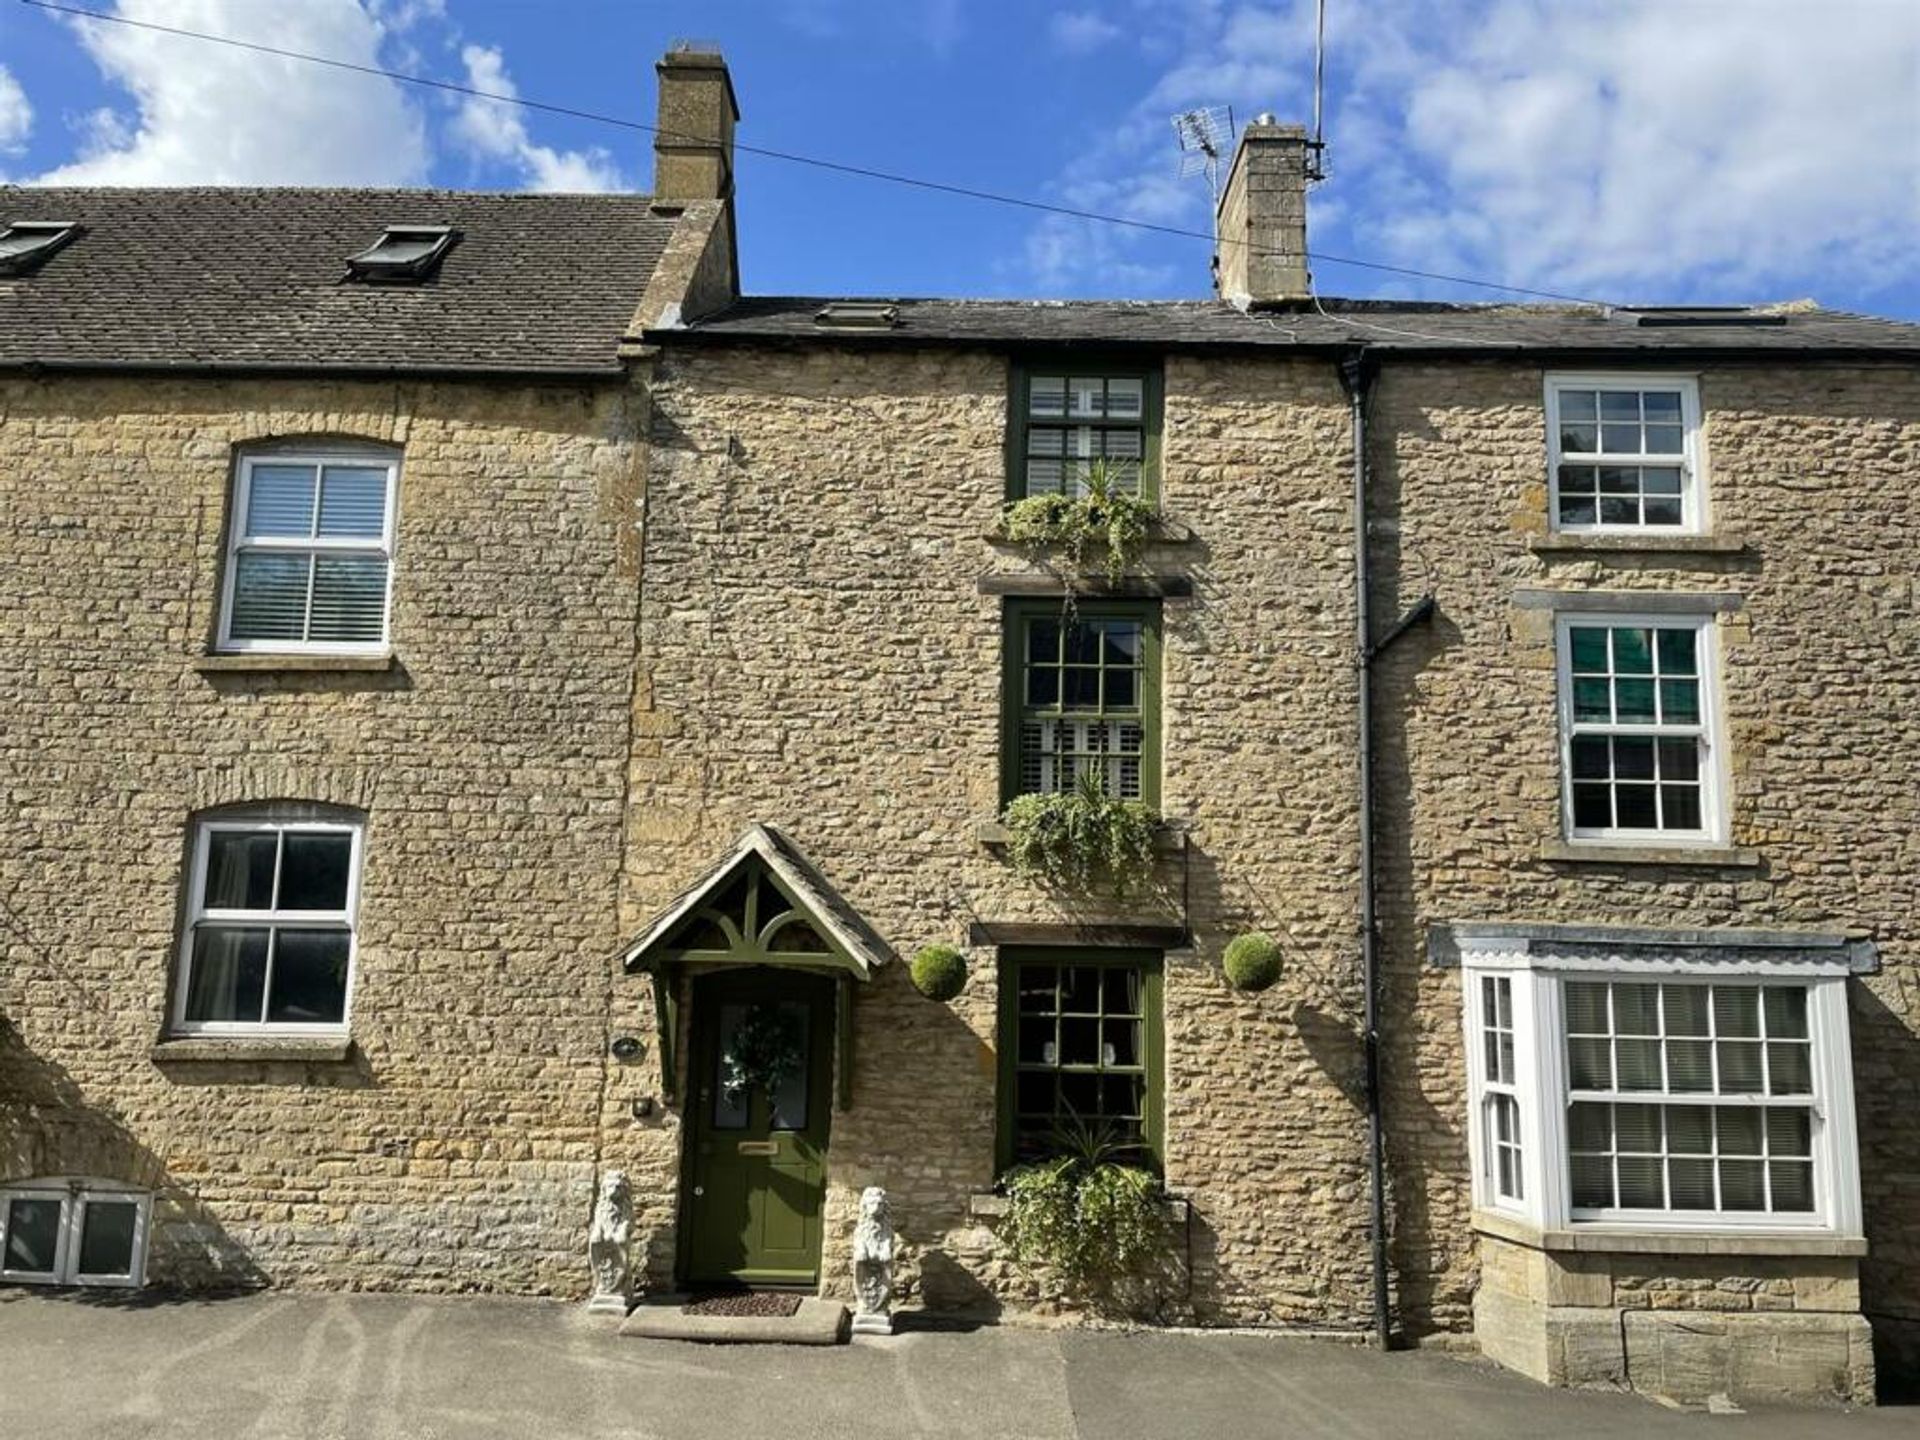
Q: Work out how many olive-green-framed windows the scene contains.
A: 3